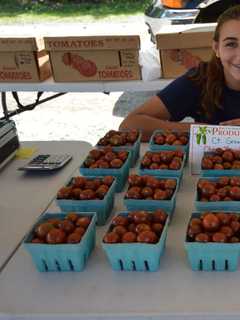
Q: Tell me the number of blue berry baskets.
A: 11